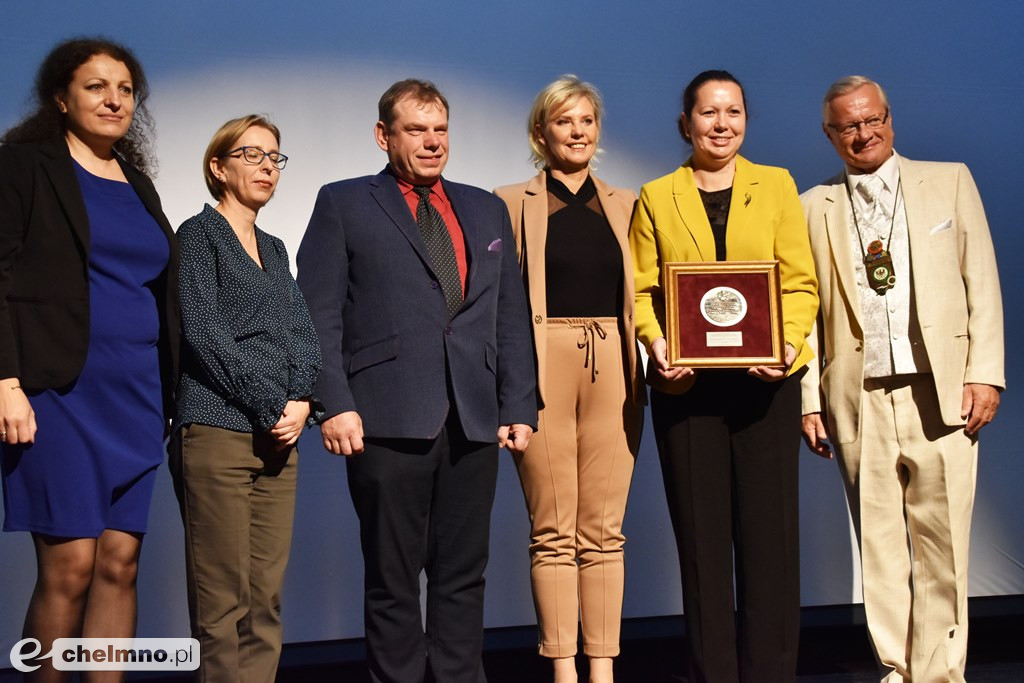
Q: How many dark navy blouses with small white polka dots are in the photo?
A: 1